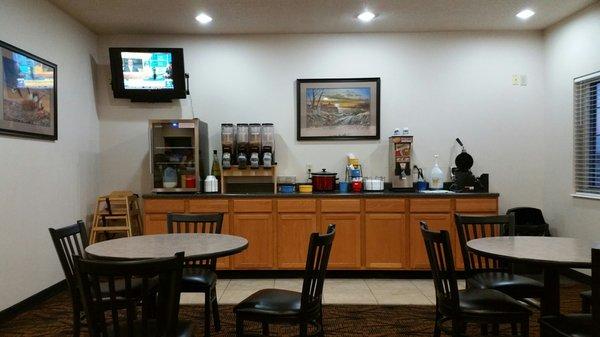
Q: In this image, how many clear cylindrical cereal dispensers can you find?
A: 4